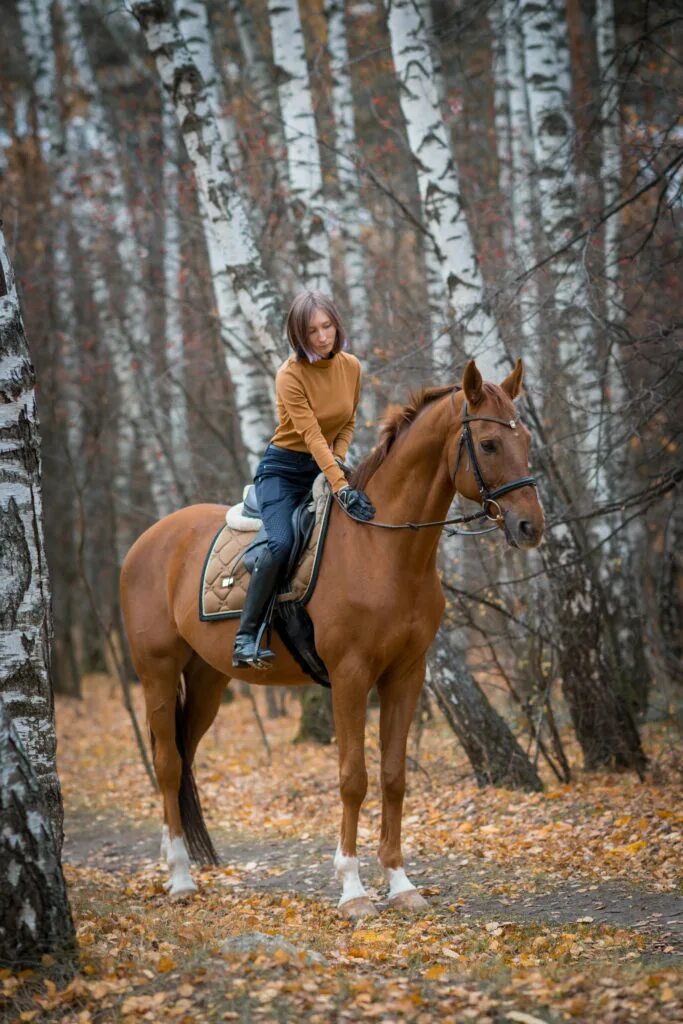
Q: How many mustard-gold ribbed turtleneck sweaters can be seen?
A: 1